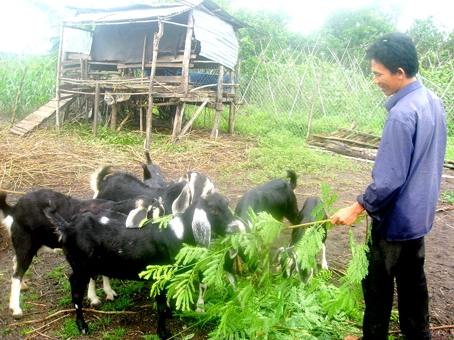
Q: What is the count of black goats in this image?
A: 6